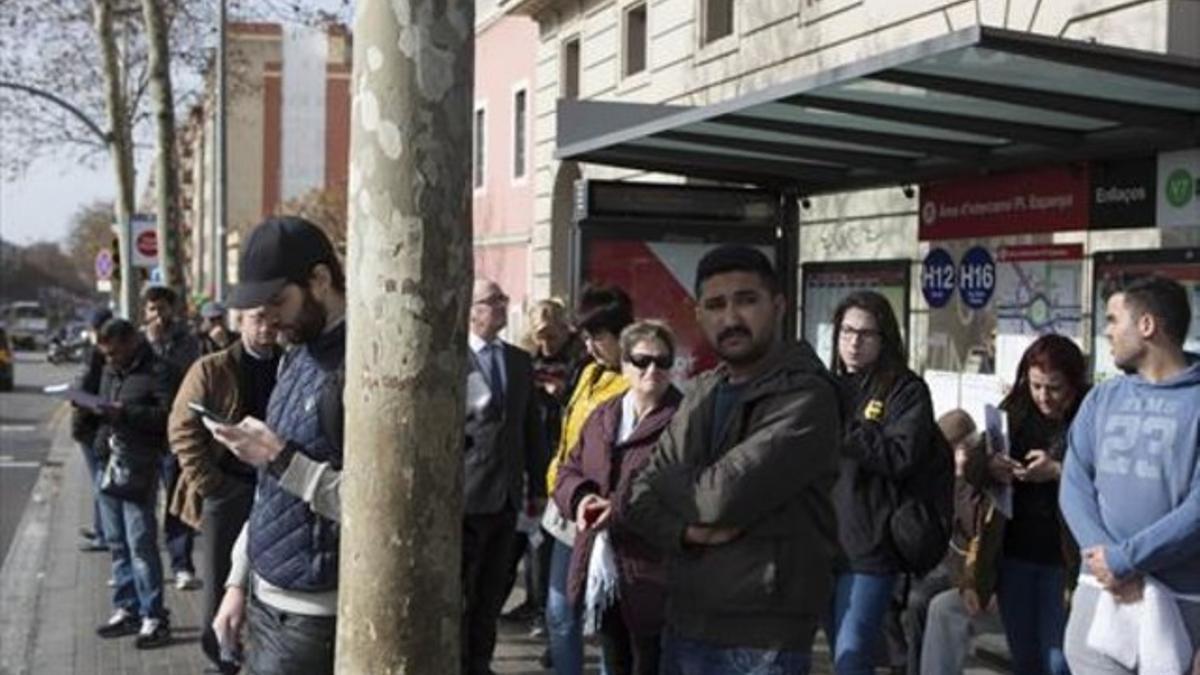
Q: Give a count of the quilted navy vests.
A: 1